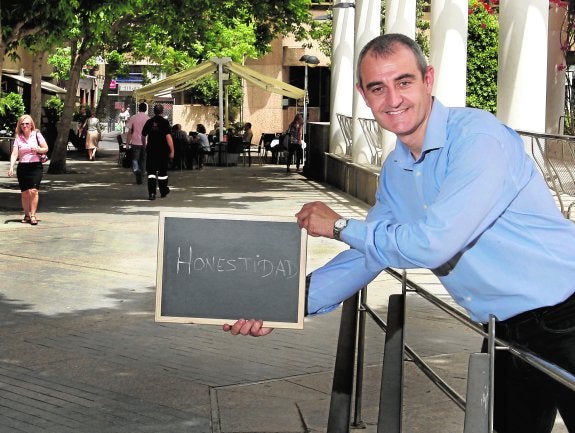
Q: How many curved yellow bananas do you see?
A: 0